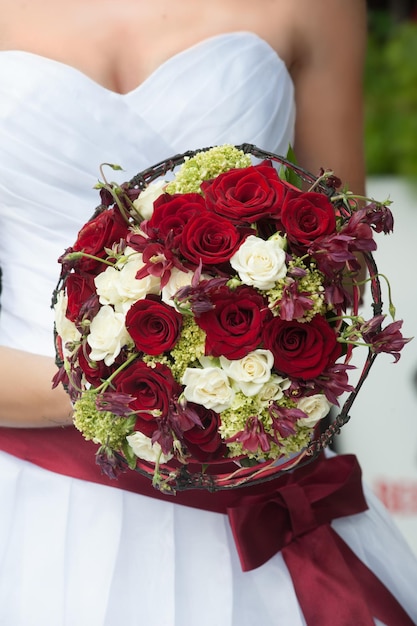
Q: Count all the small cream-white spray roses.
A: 12